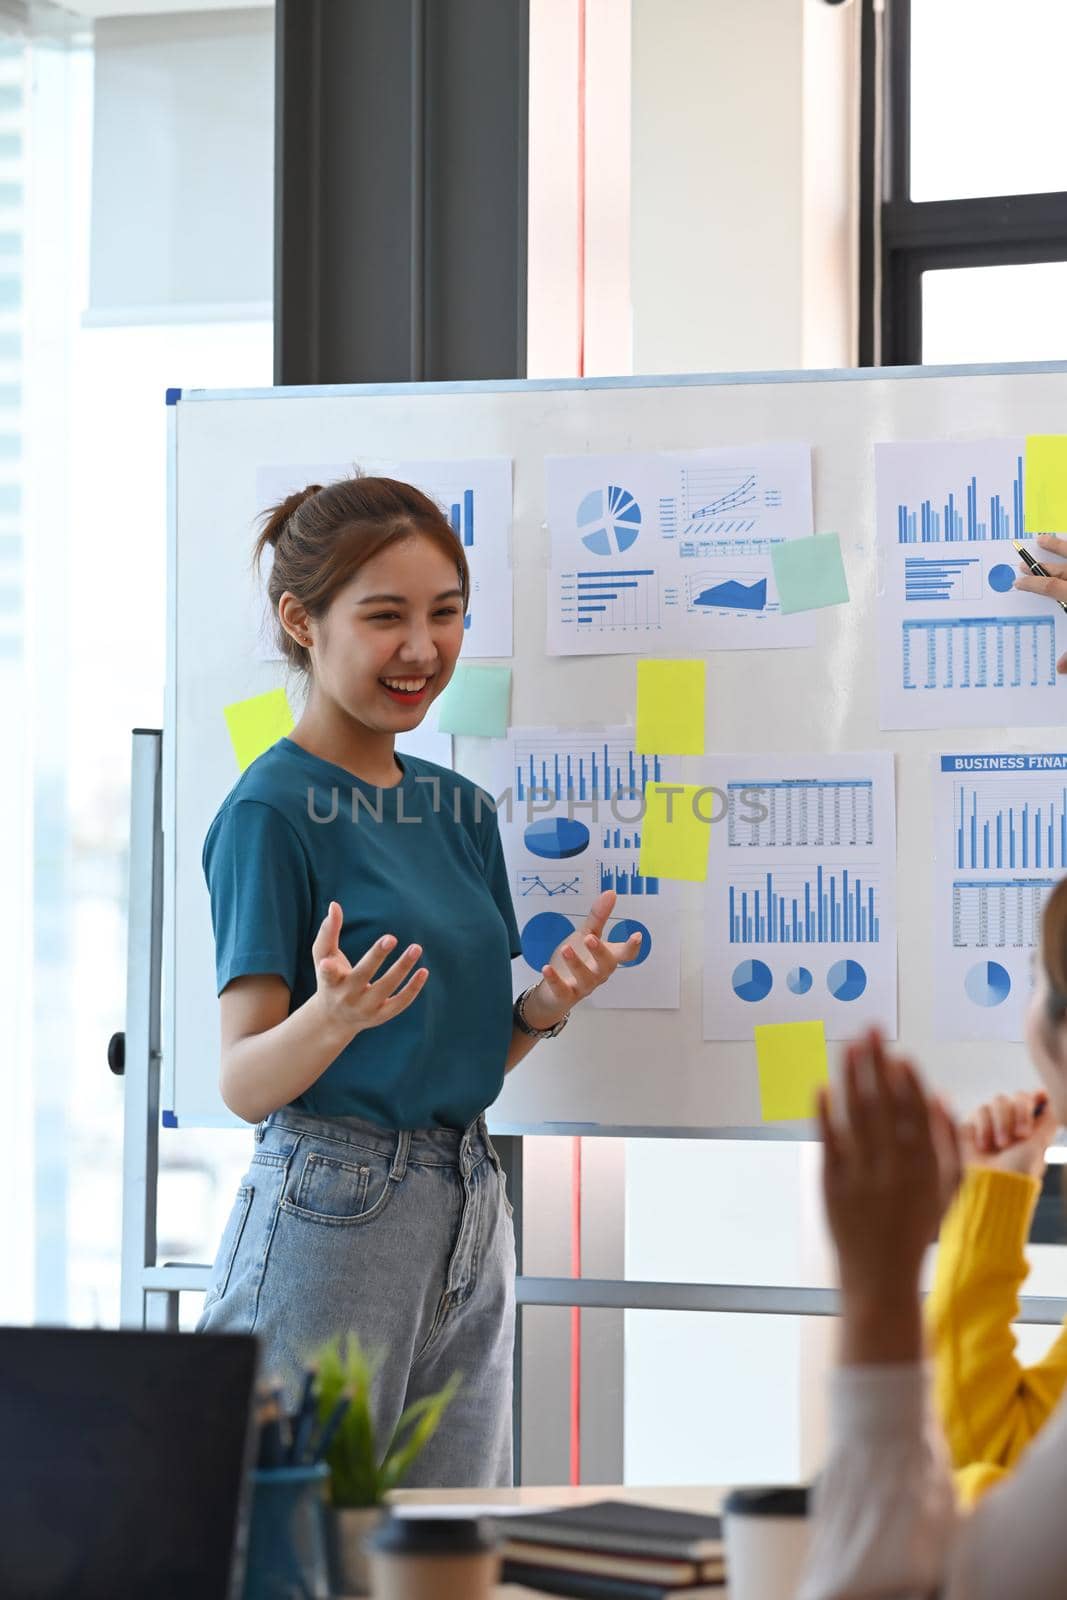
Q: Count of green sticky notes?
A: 2